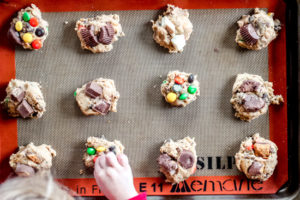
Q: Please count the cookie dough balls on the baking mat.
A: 12